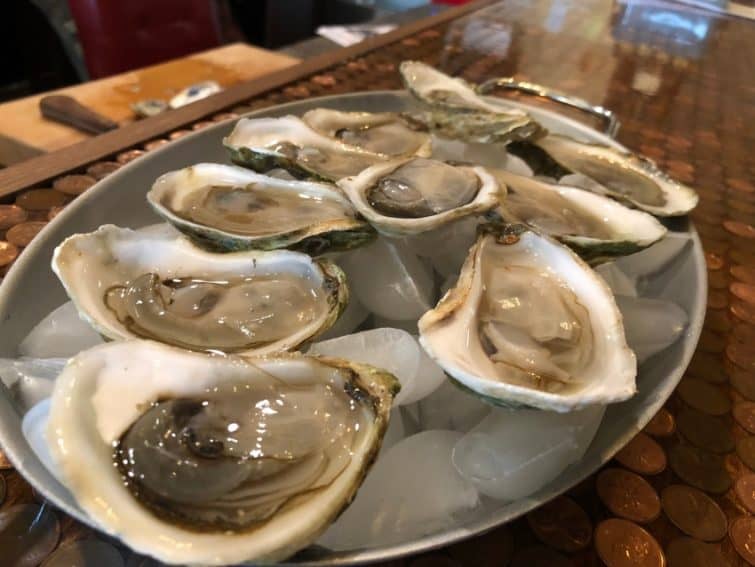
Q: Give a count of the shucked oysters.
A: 10